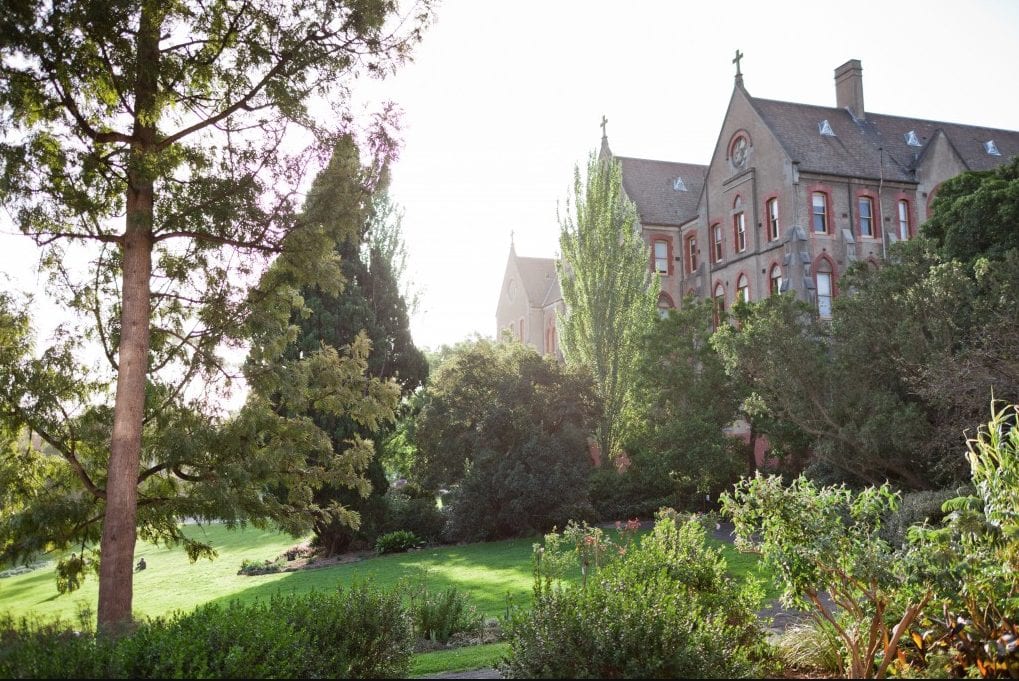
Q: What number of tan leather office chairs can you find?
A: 0